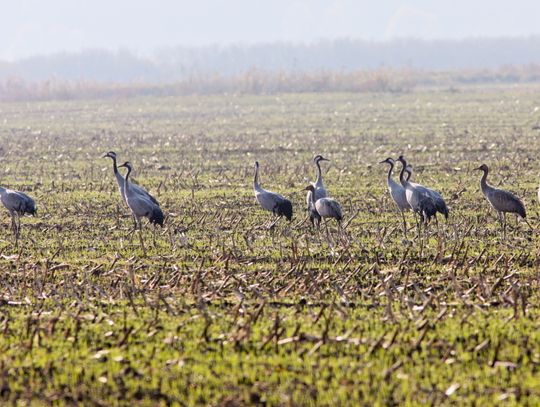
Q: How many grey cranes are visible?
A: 10